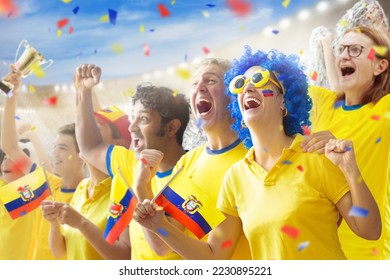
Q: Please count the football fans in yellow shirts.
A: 7